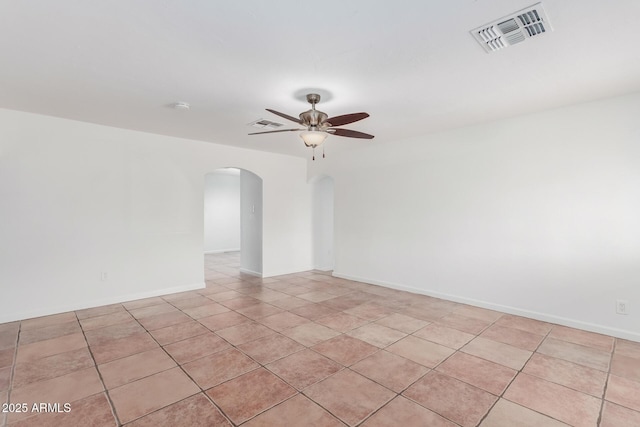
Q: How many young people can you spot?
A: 0